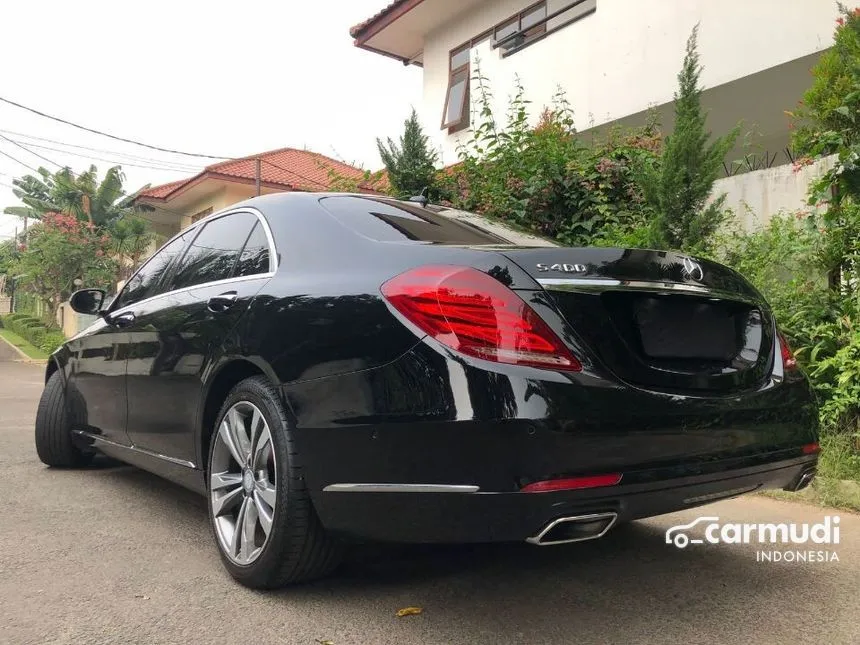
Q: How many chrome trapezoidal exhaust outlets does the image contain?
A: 2